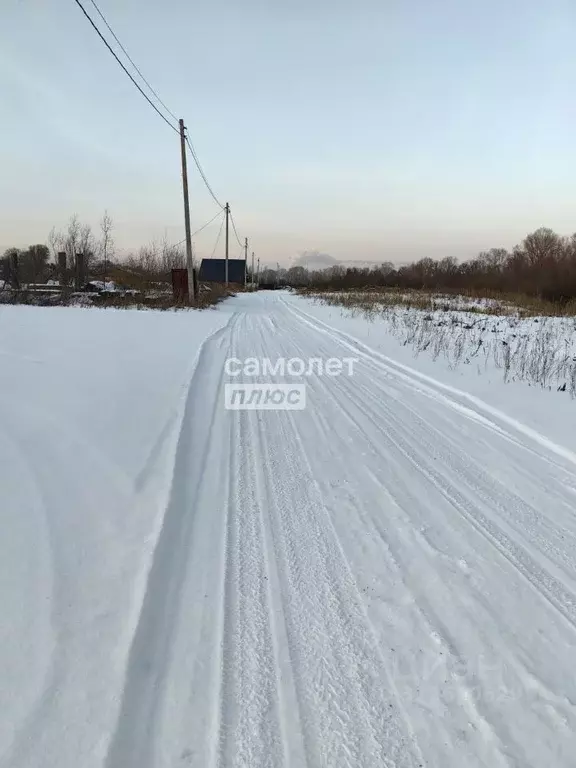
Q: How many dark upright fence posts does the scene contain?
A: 3